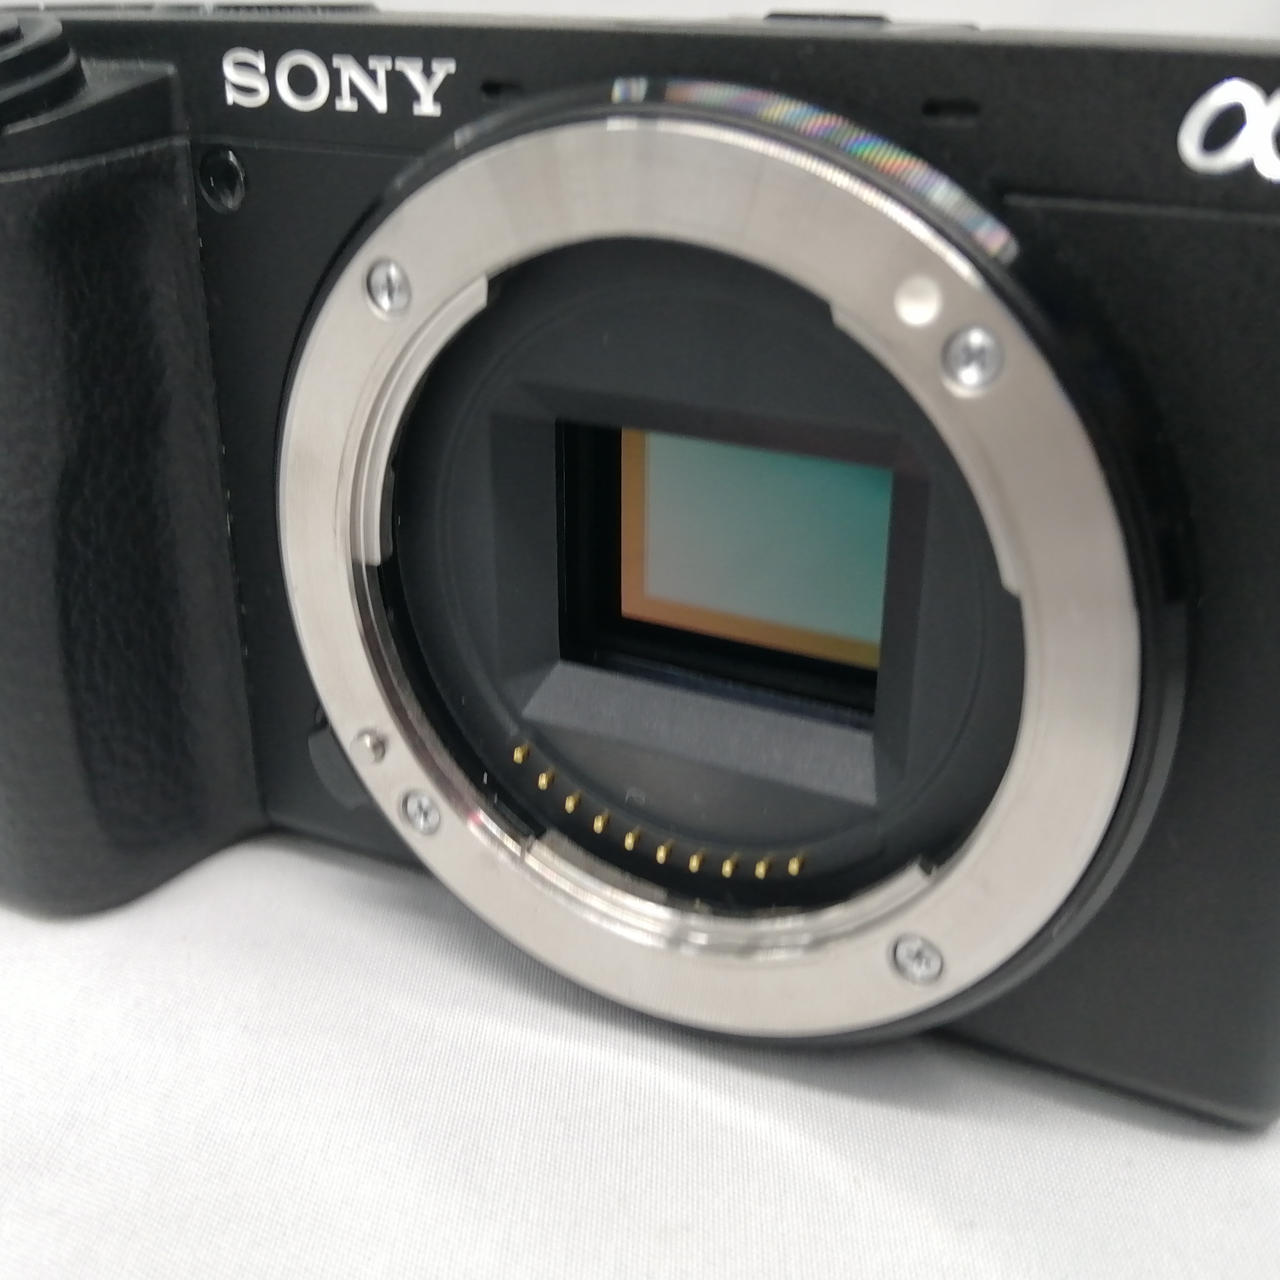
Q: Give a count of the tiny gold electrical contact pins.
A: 10